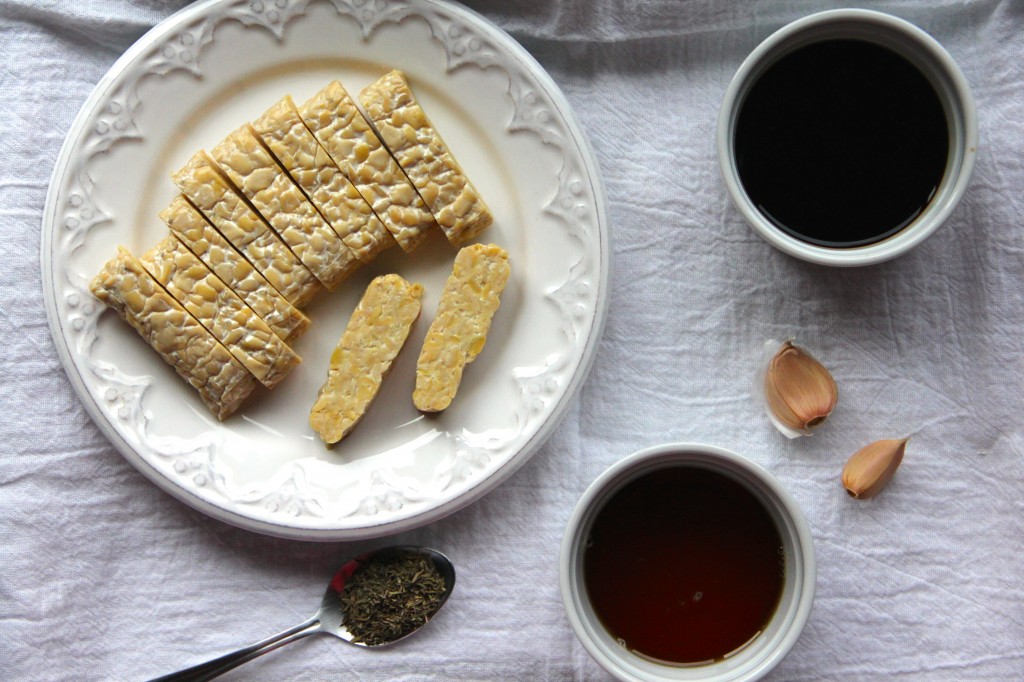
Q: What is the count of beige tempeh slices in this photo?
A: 10